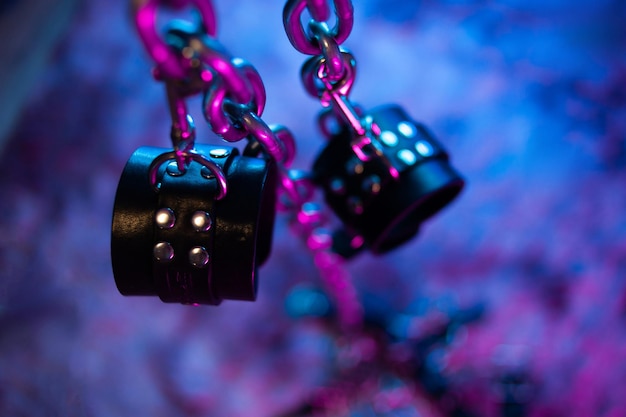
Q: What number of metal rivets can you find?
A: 15